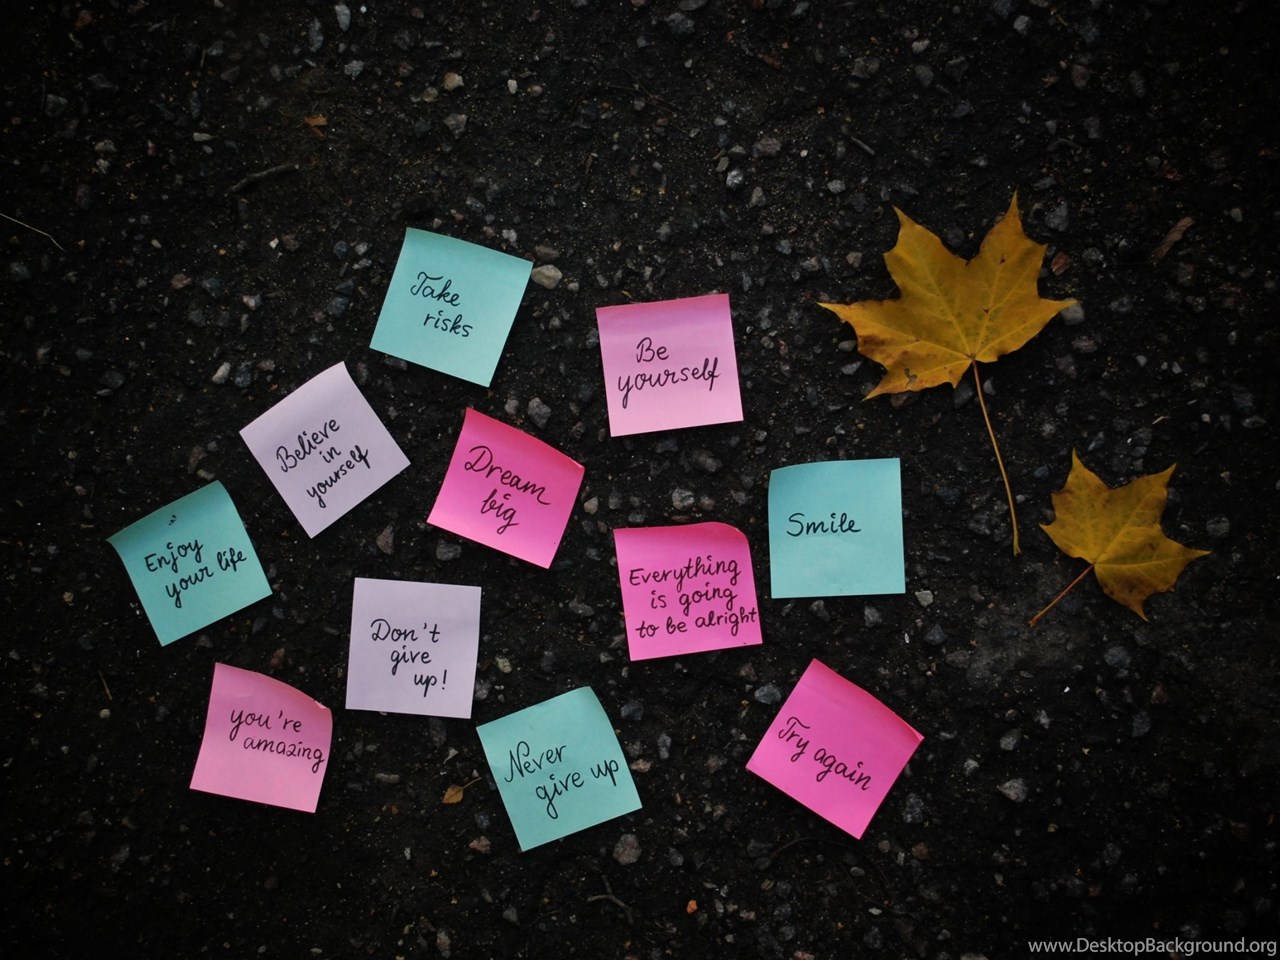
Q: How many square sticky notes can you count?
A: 11